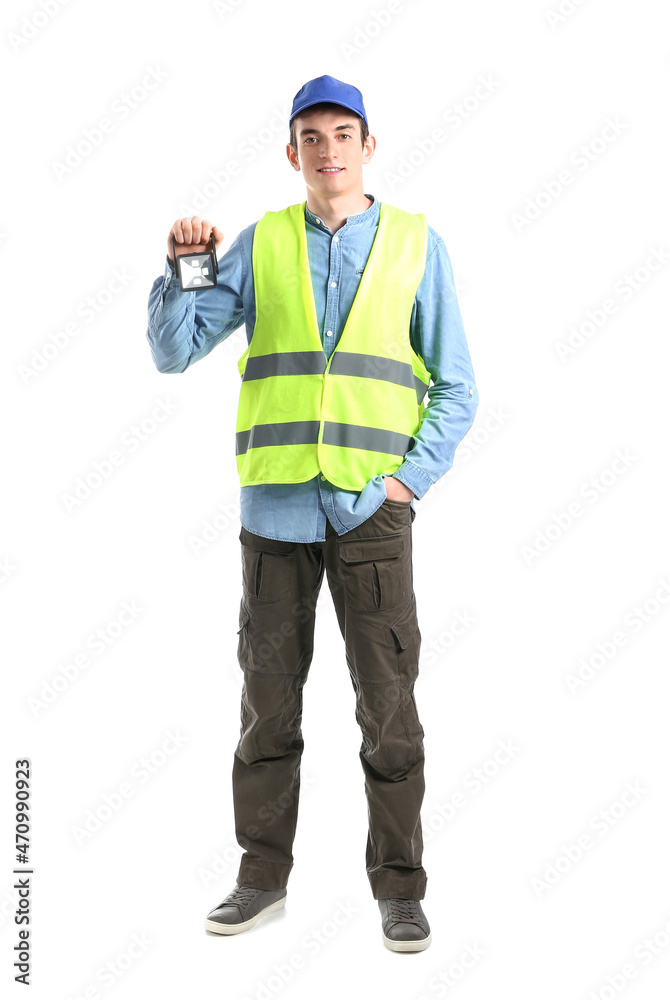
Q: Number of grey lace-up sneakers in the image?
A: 2